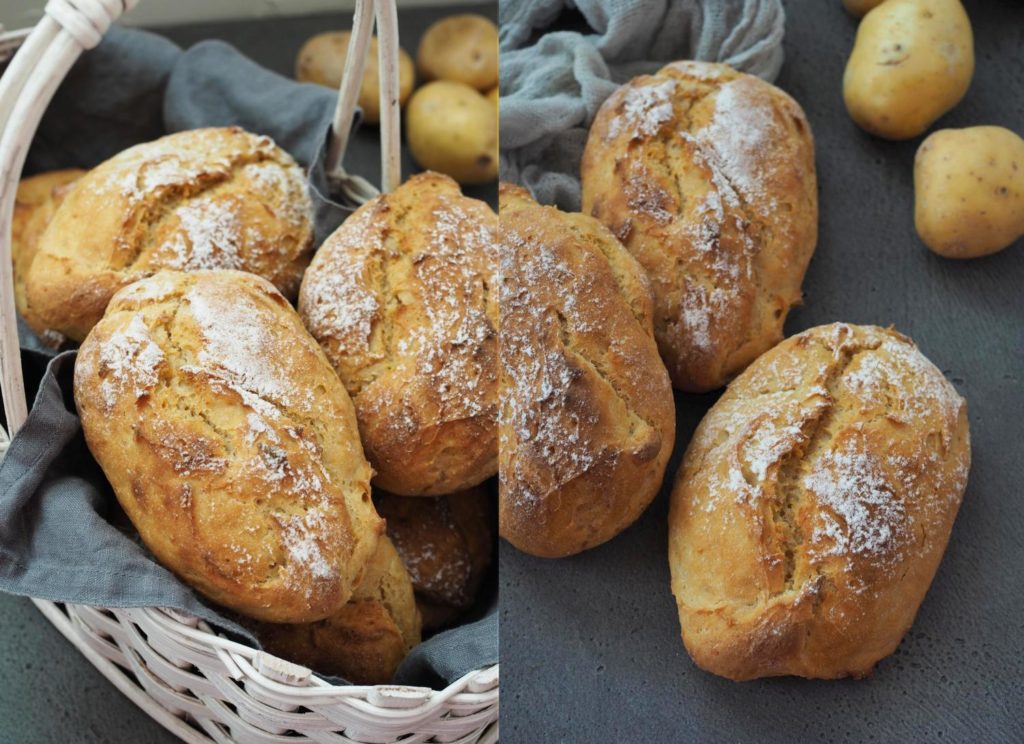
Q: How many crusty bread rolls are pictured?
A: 9